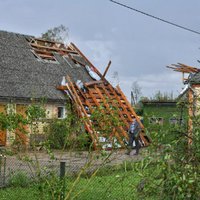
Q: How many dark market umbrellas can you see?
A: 0